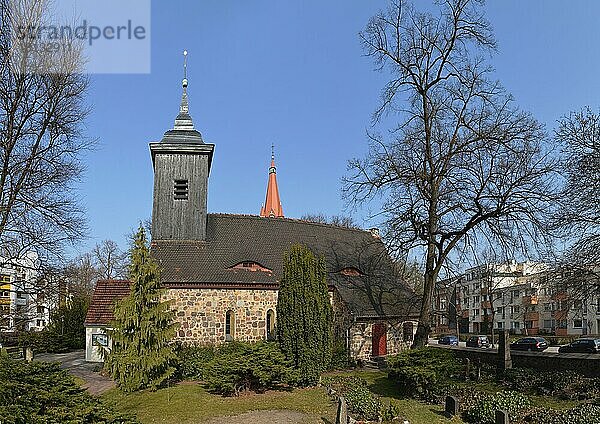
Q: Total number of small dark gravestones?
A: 3